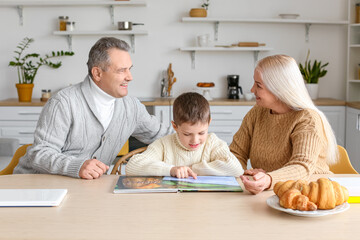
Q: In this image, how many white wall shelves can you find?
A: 4